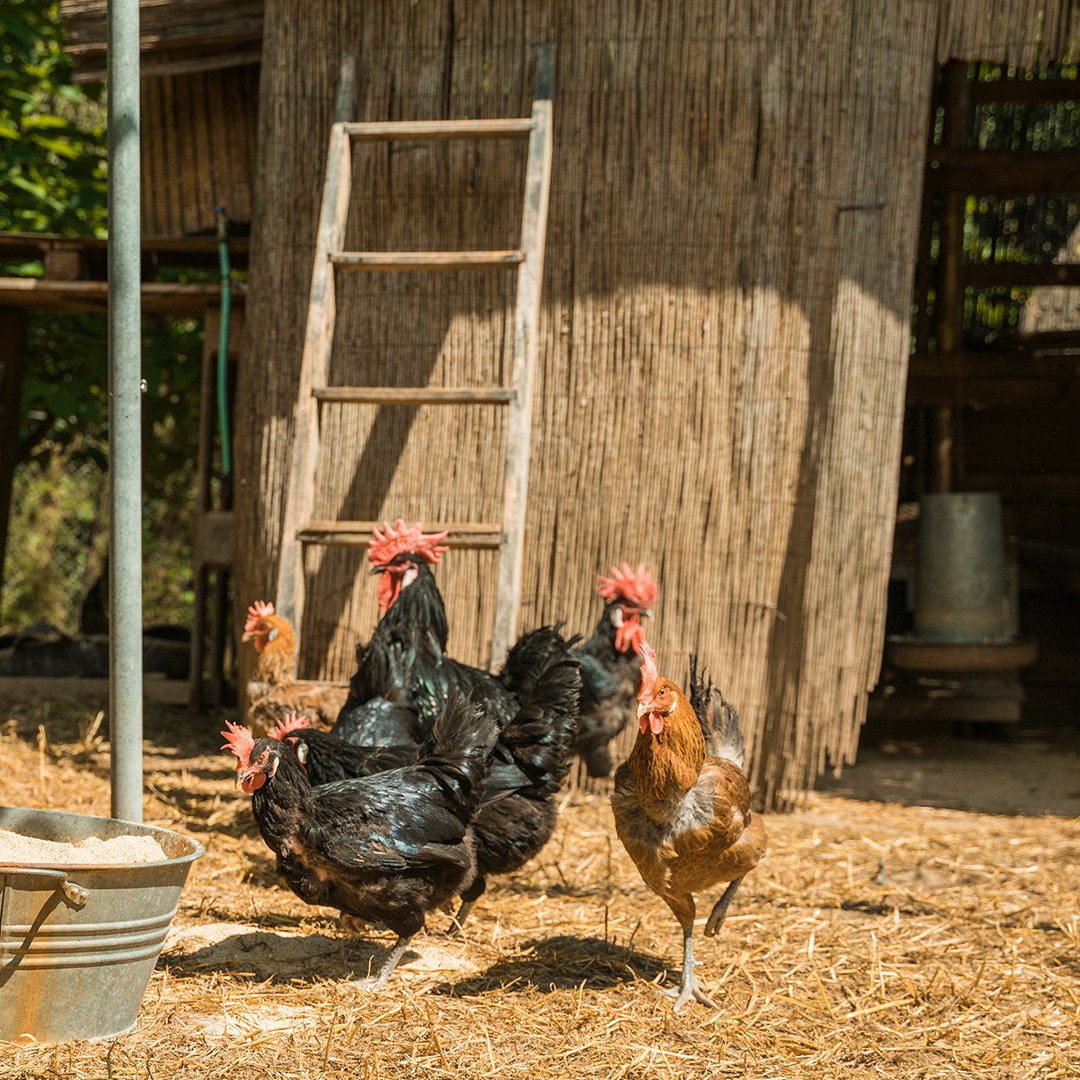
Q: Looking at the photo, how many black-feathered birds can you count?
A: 4